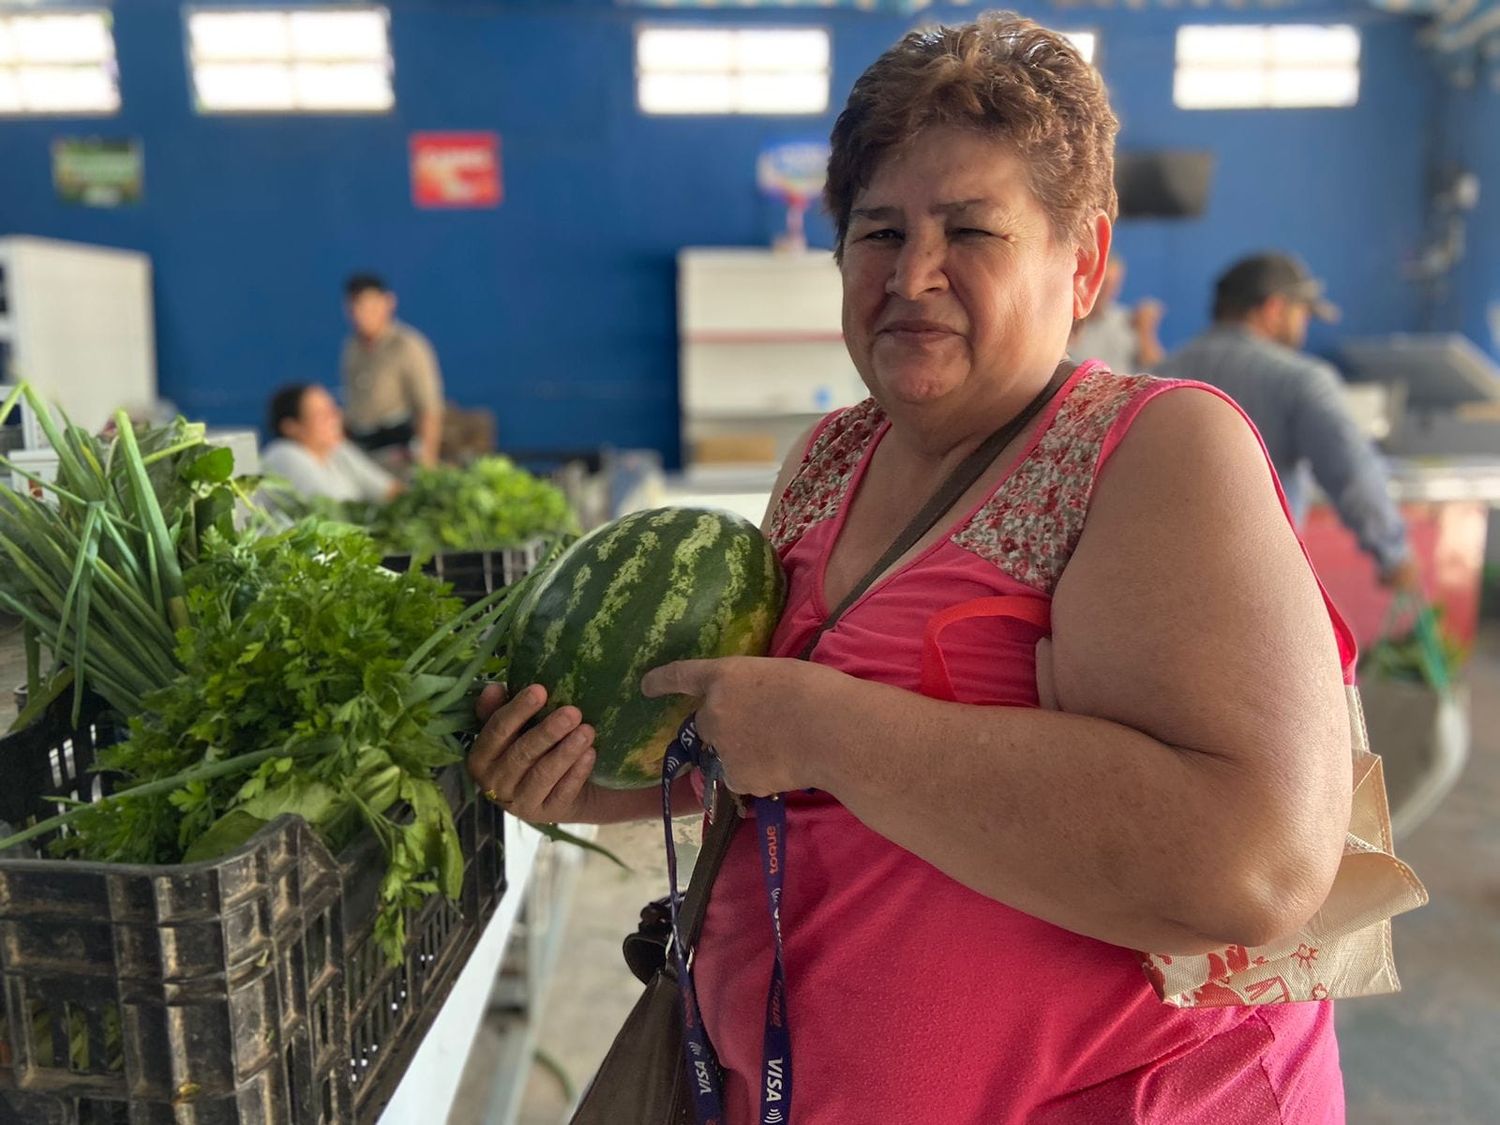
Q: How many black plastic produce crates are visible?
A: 2